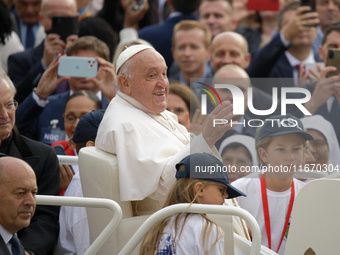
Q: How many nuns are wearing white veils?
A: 2